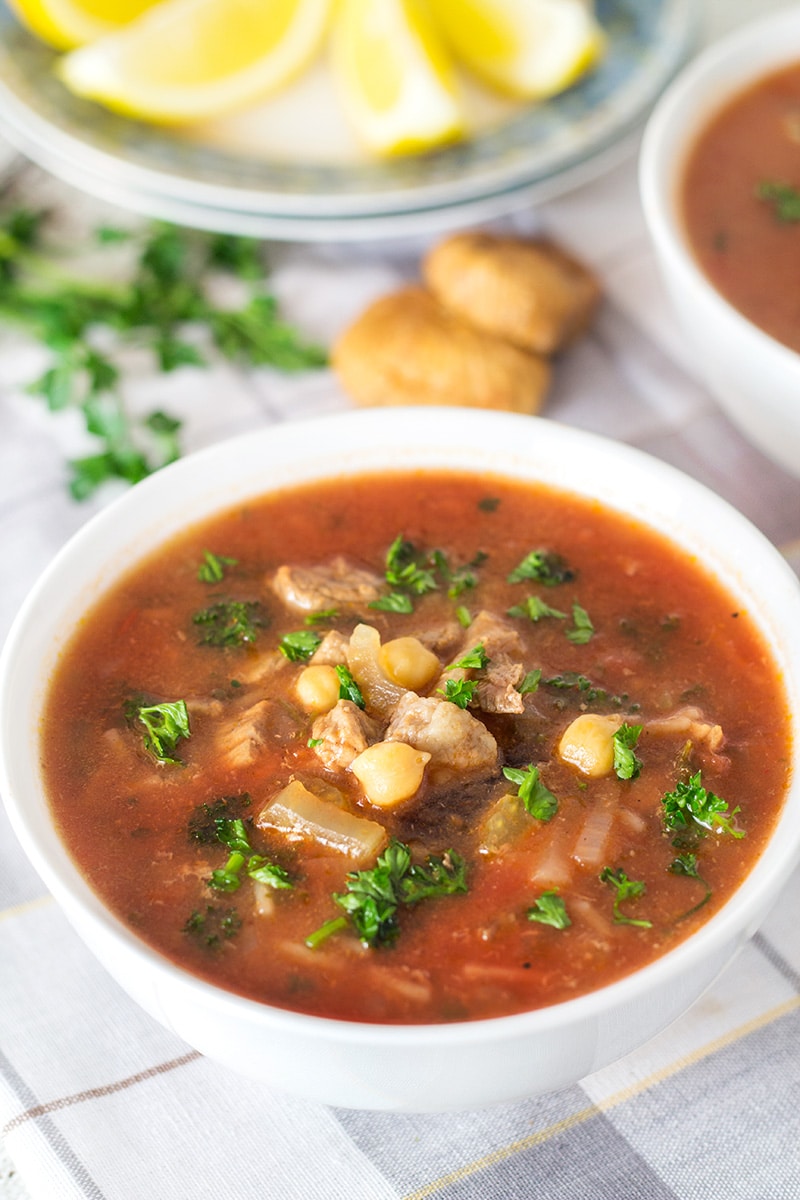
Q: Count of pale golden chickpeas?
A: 4